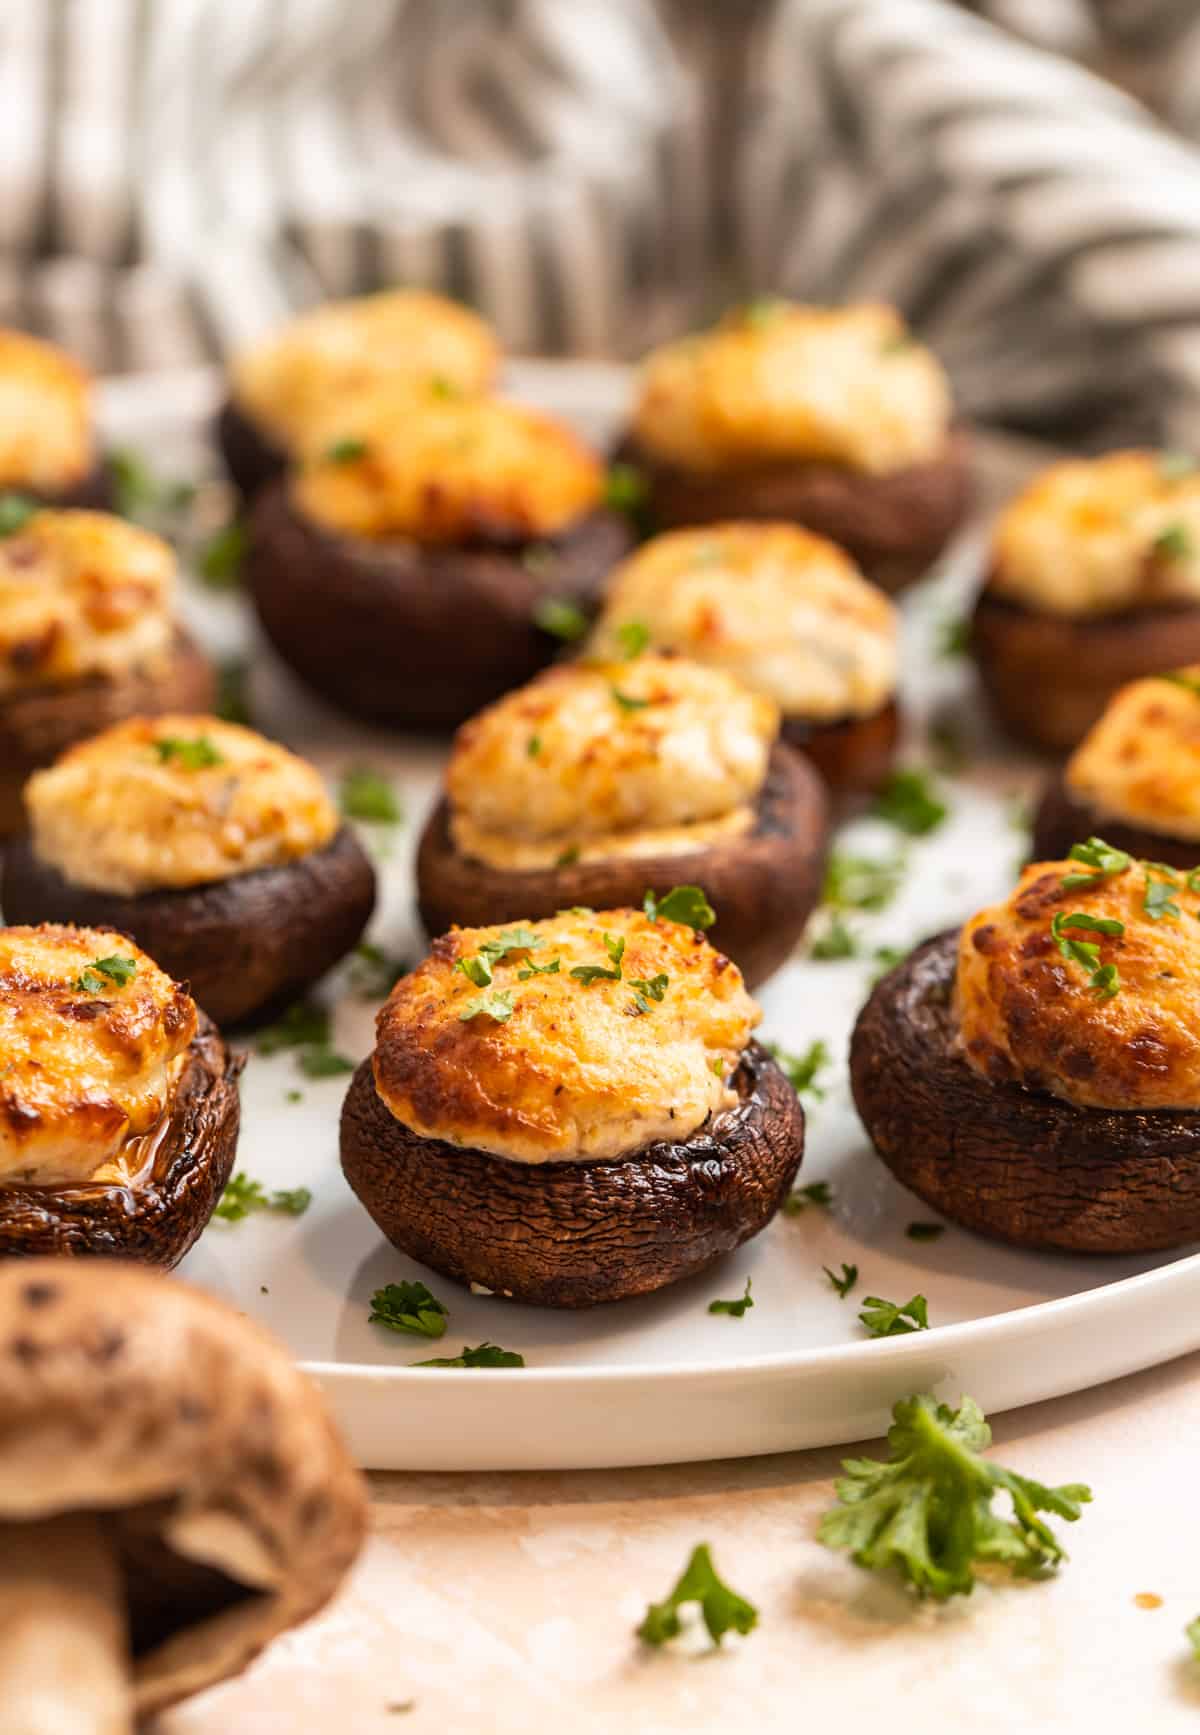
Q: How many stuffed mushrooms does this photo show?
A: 13